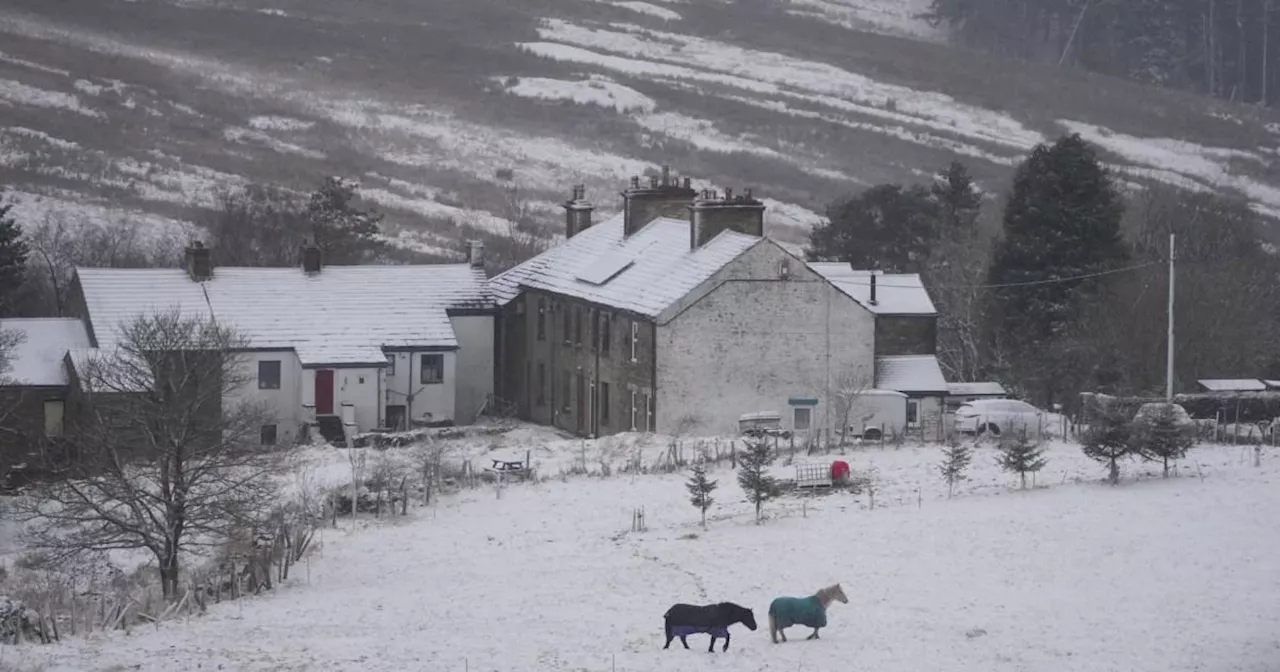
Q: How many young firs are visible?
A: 6